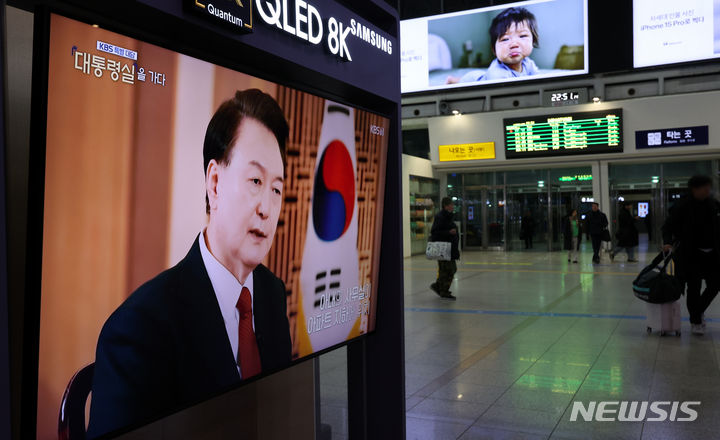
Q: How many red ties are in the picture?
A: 1